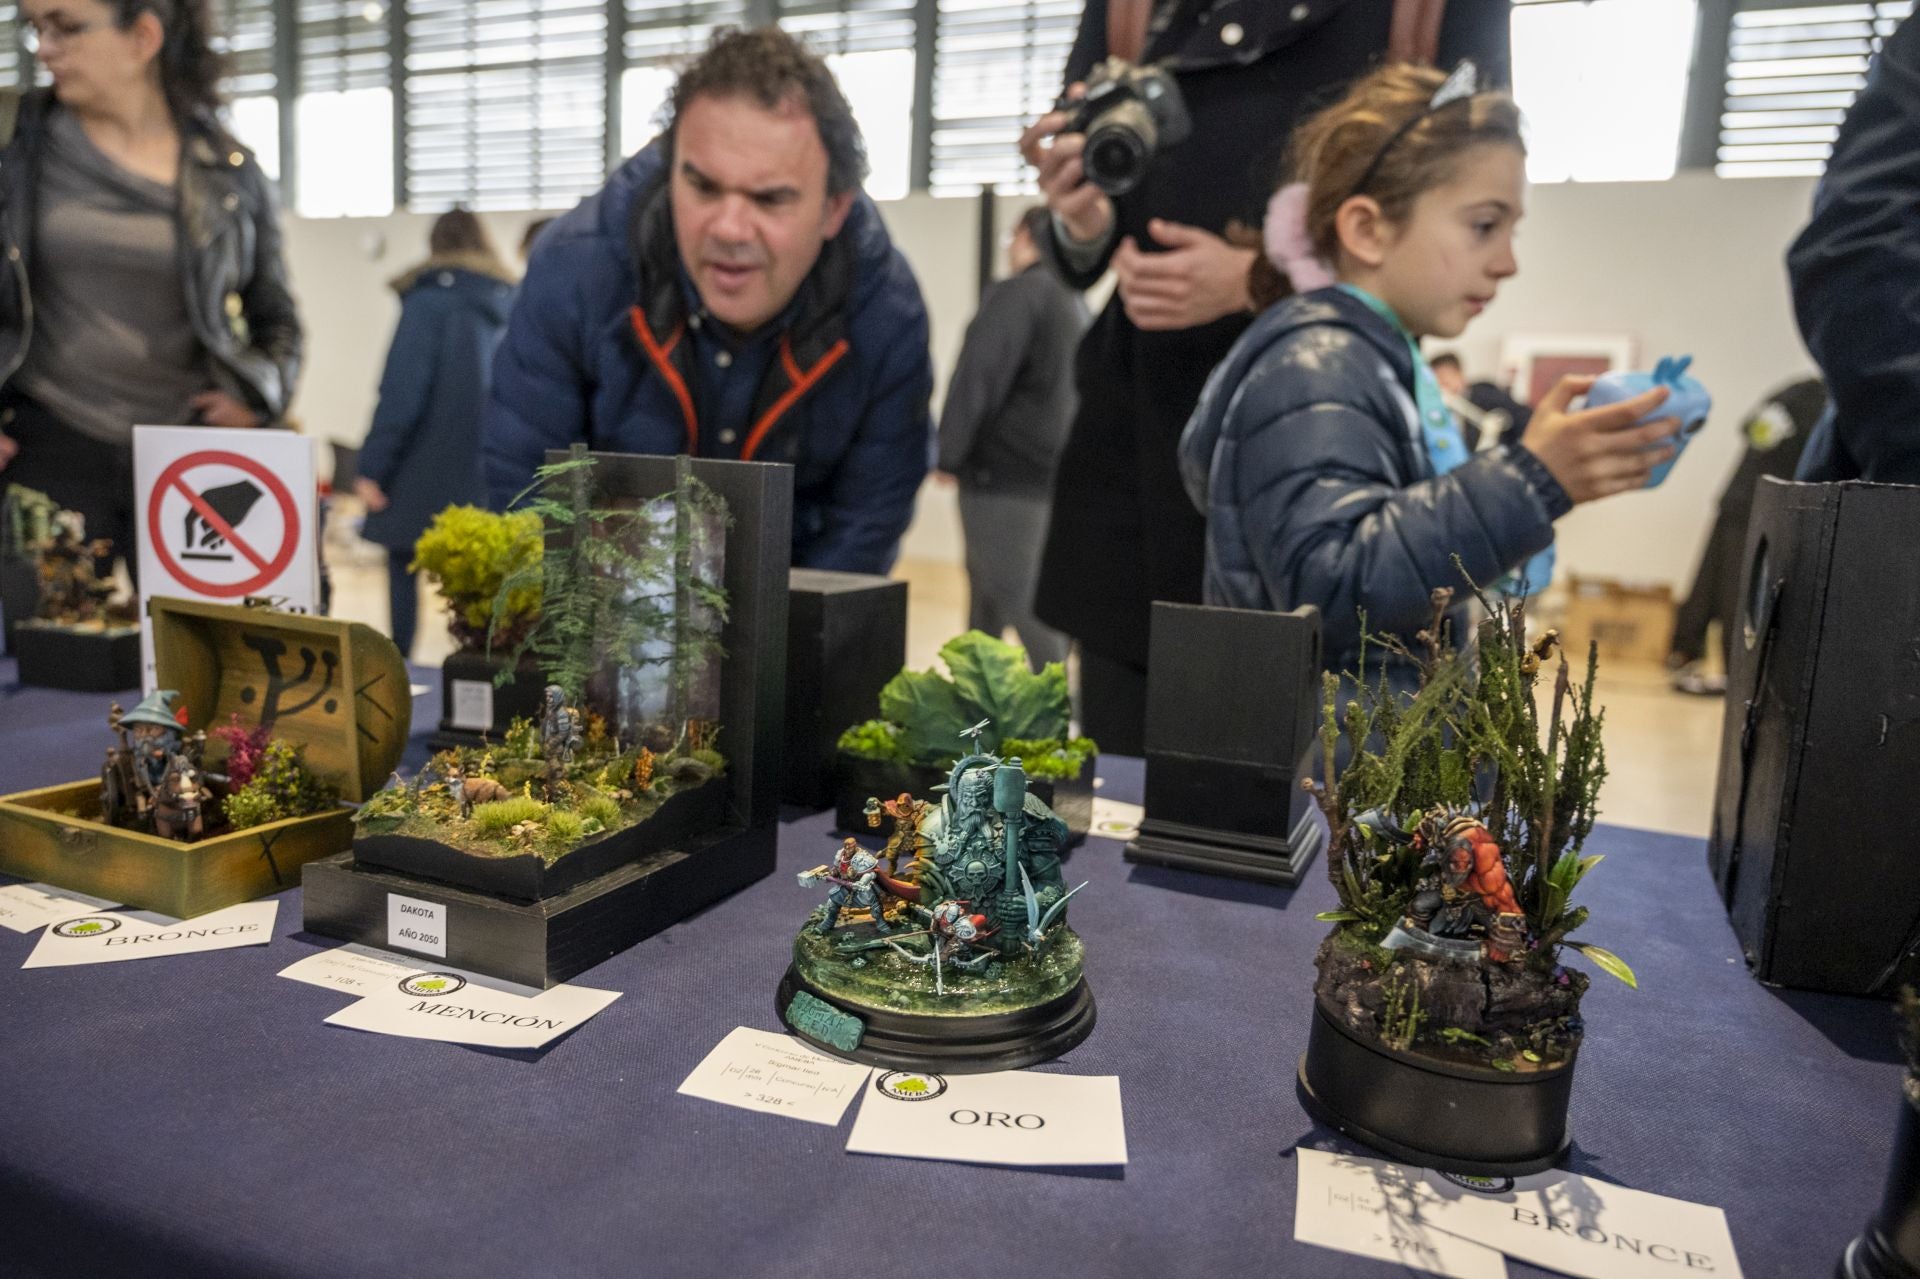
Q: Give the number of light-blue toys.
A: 1